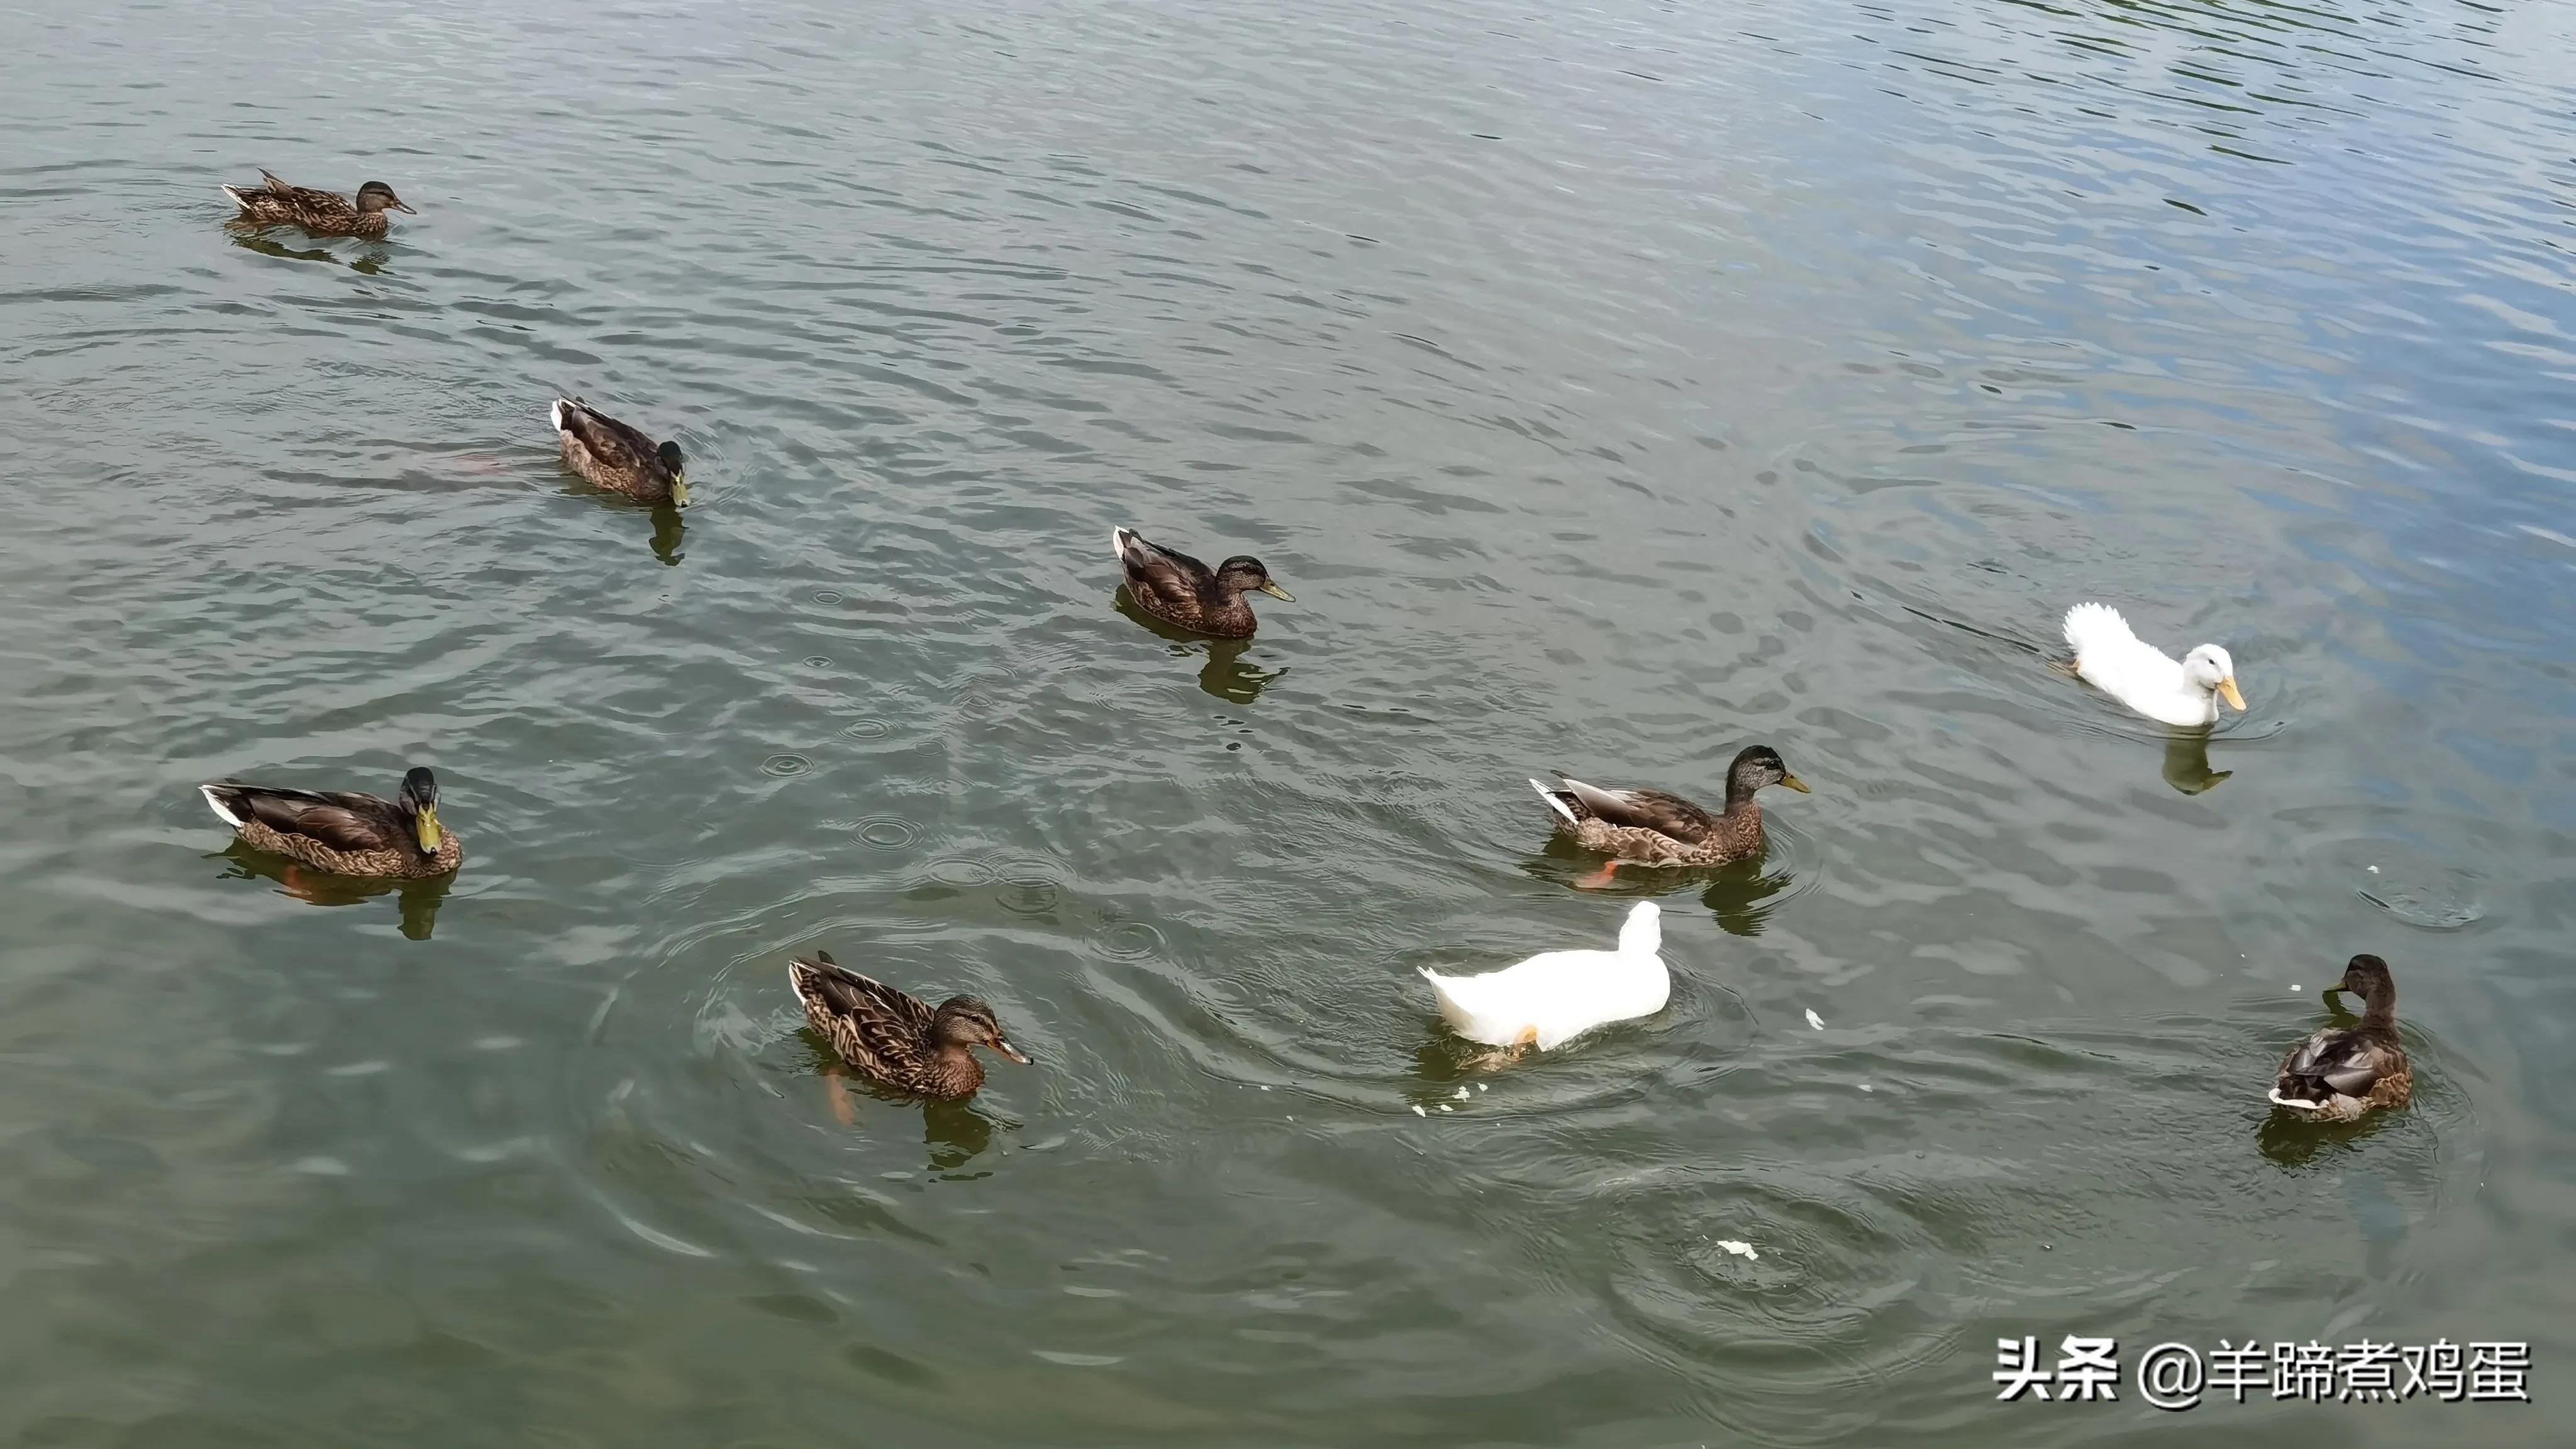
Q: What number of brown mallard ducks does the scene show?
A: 7